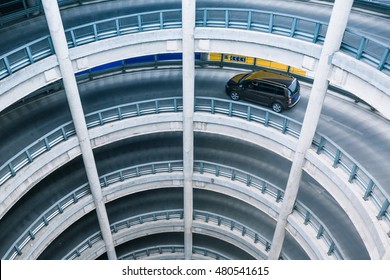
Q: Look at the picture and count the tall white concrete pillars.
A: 3